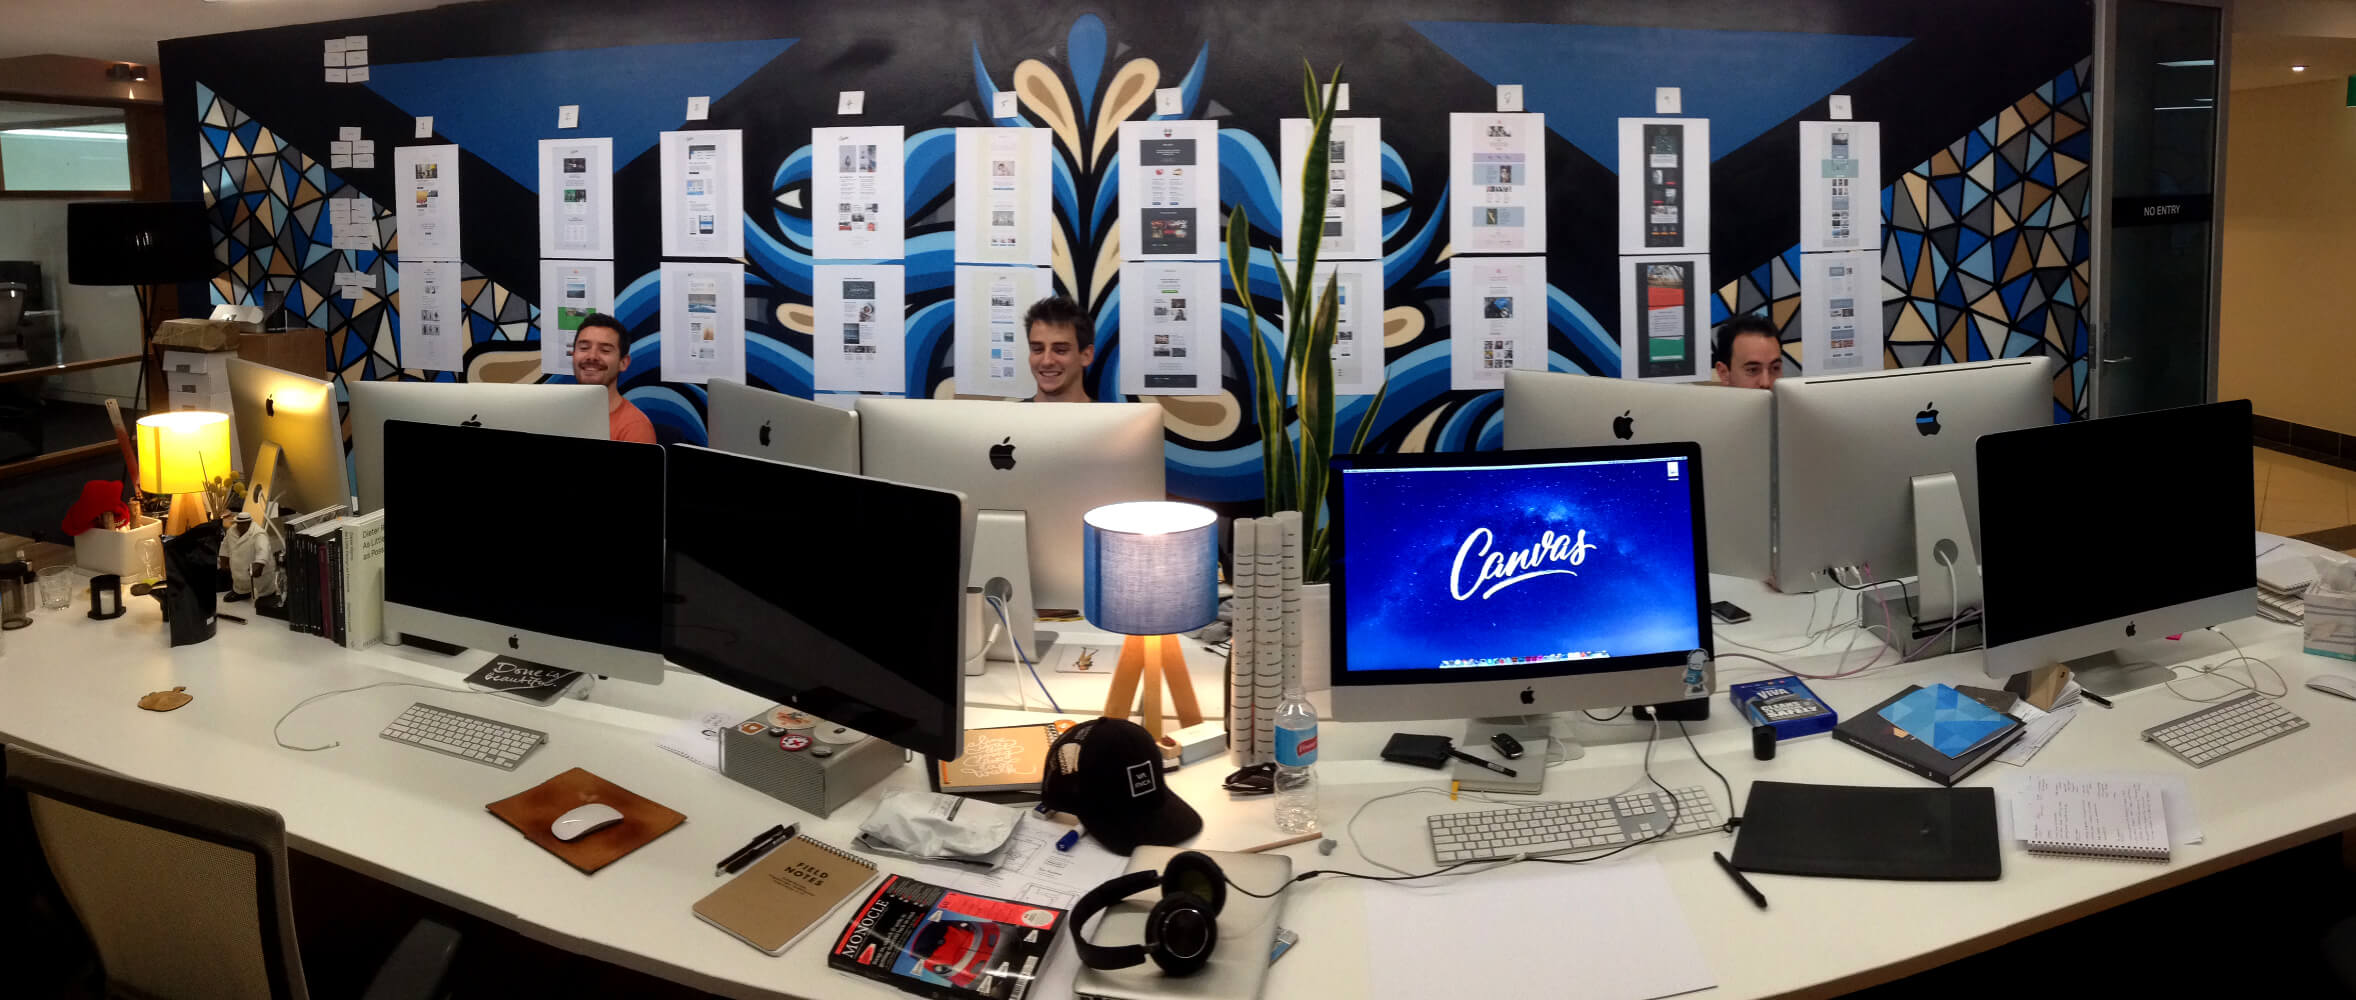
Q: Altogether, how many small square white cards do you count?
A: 10